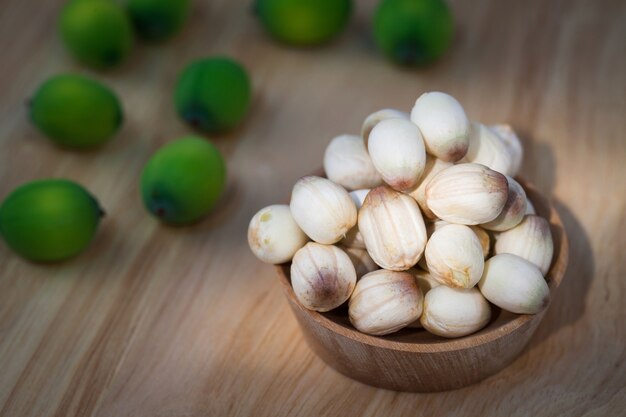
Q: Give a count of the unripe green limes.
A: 8